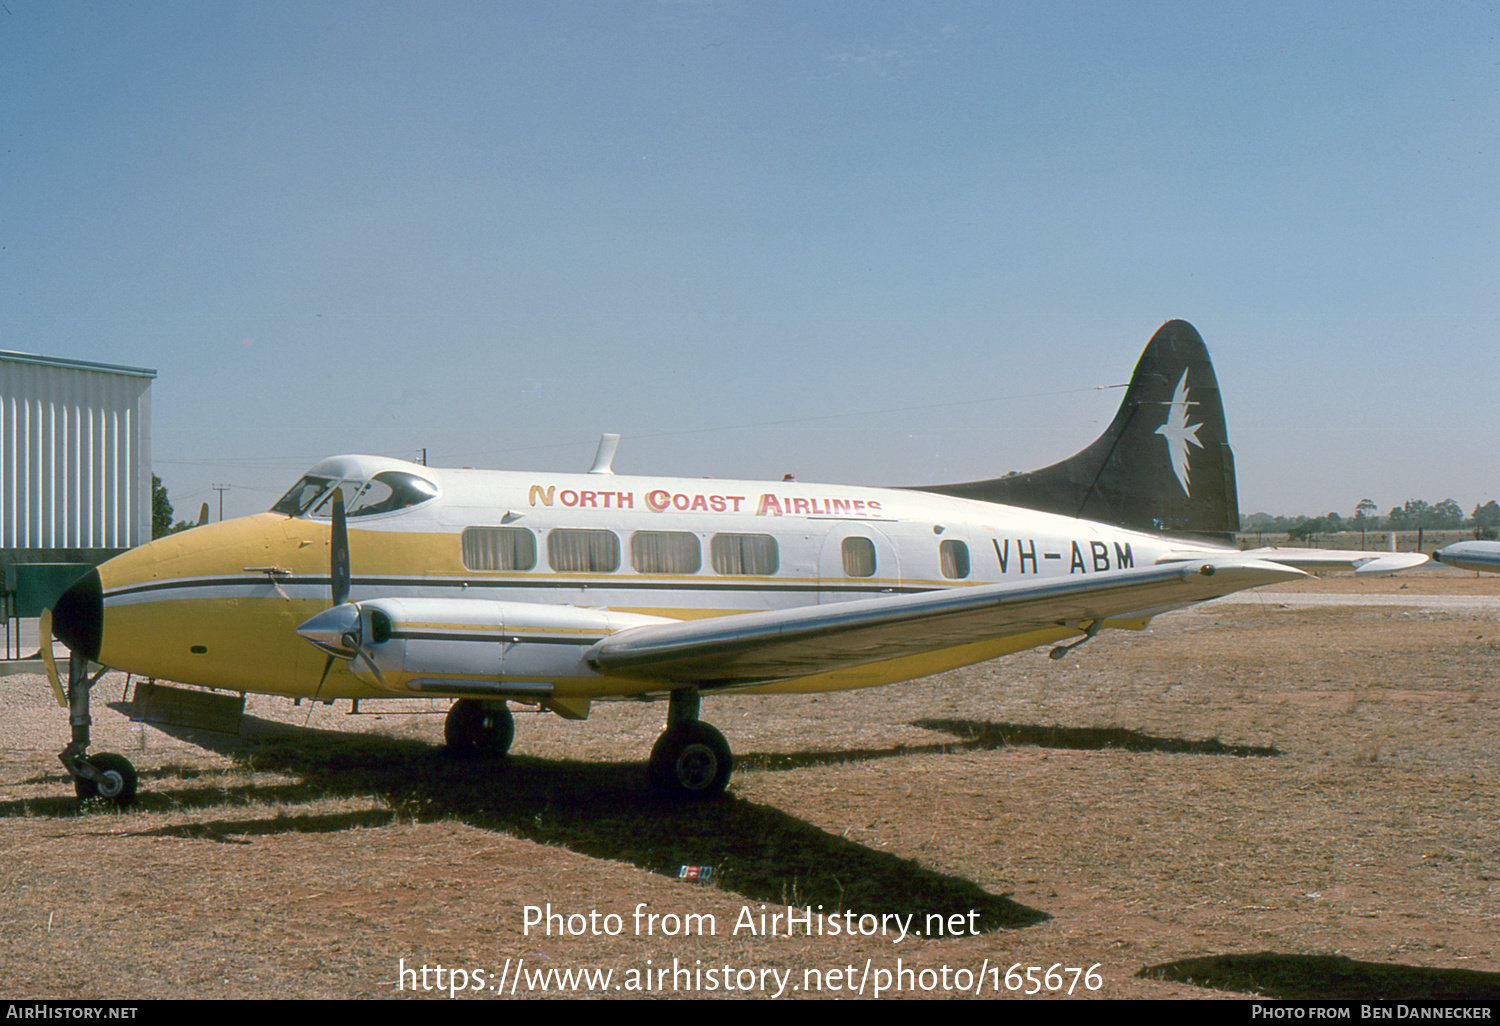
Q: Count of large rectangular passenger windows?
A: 4